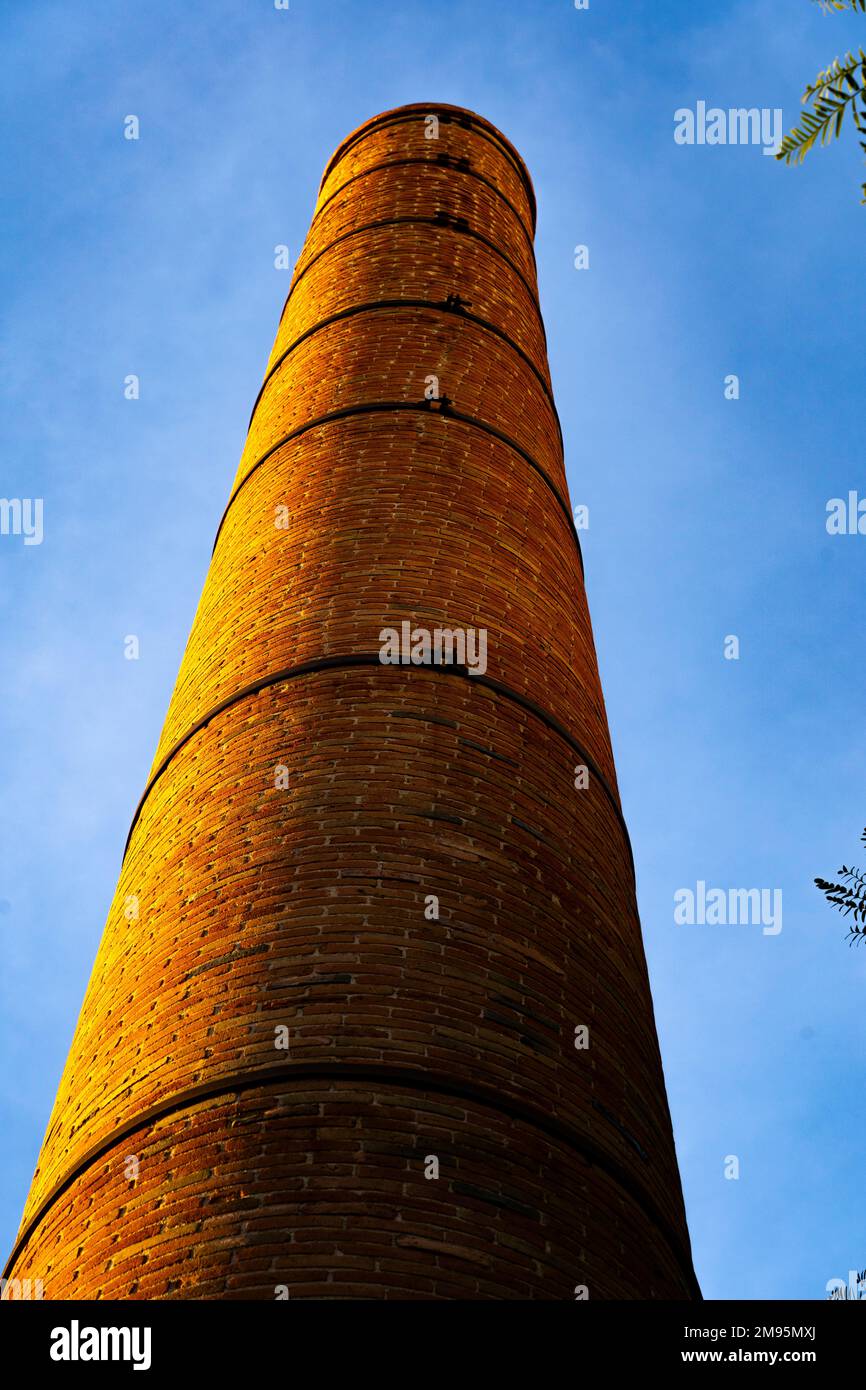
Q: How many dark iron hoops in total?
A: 7